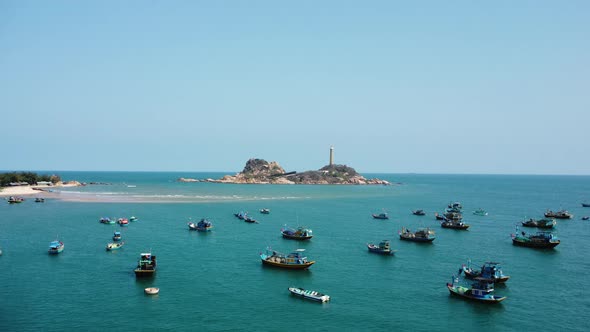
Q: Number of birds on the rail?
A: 0